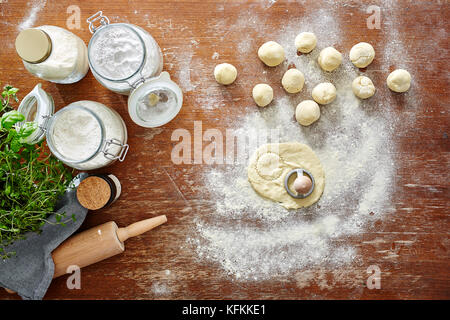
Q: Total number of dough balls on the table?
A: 11